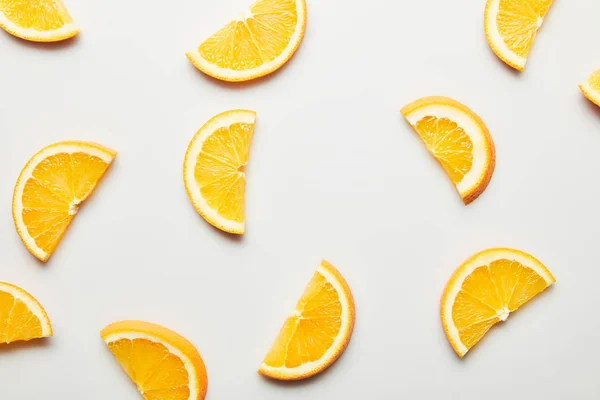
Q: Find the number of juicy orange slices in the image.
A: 11